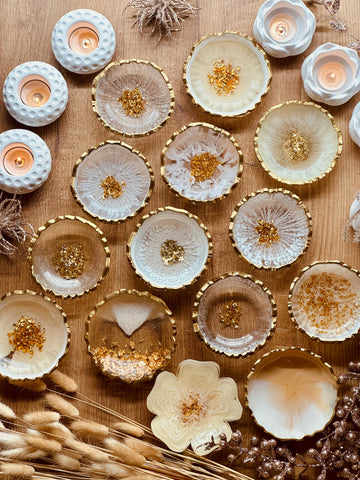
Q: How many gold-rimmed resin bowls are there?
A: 13